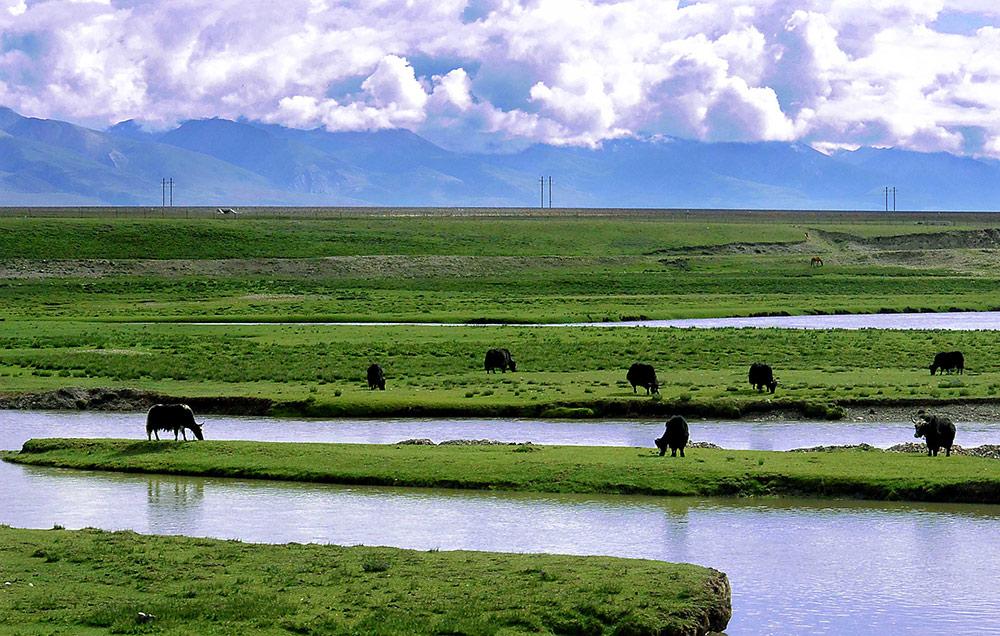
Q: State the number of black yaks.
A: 8